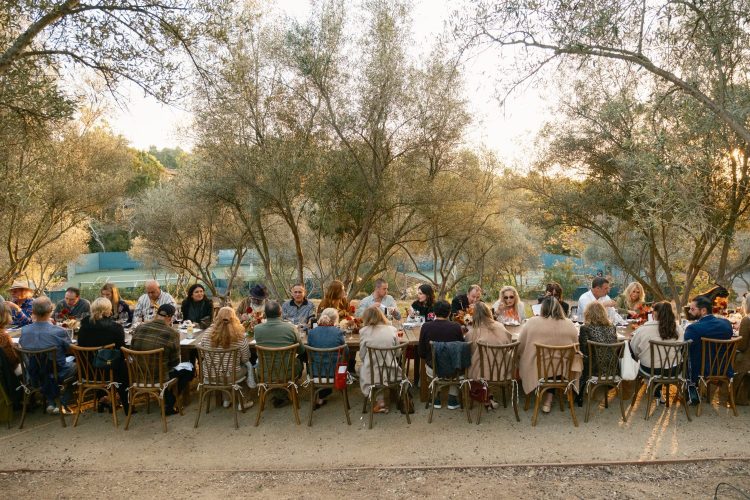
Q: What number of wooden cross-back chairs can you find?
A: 13